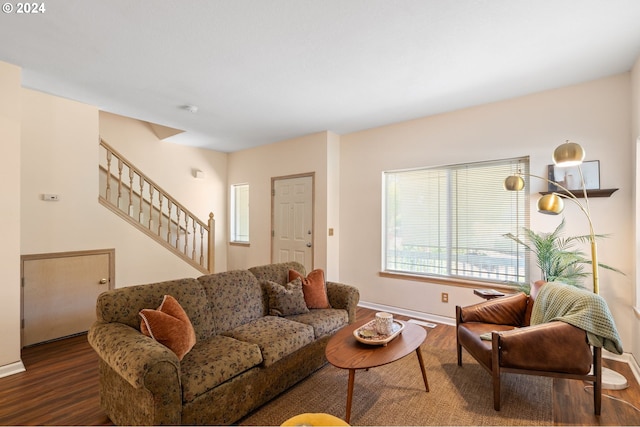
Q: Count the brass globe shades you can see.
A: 3